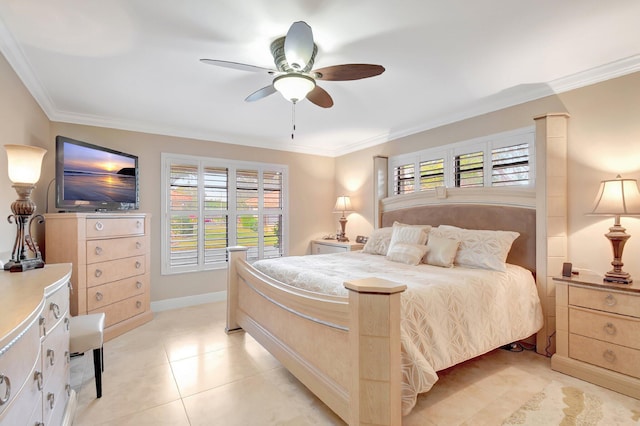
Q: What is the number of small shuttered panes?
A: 4